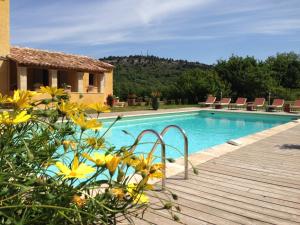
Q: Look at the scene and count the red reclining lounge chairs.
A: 6